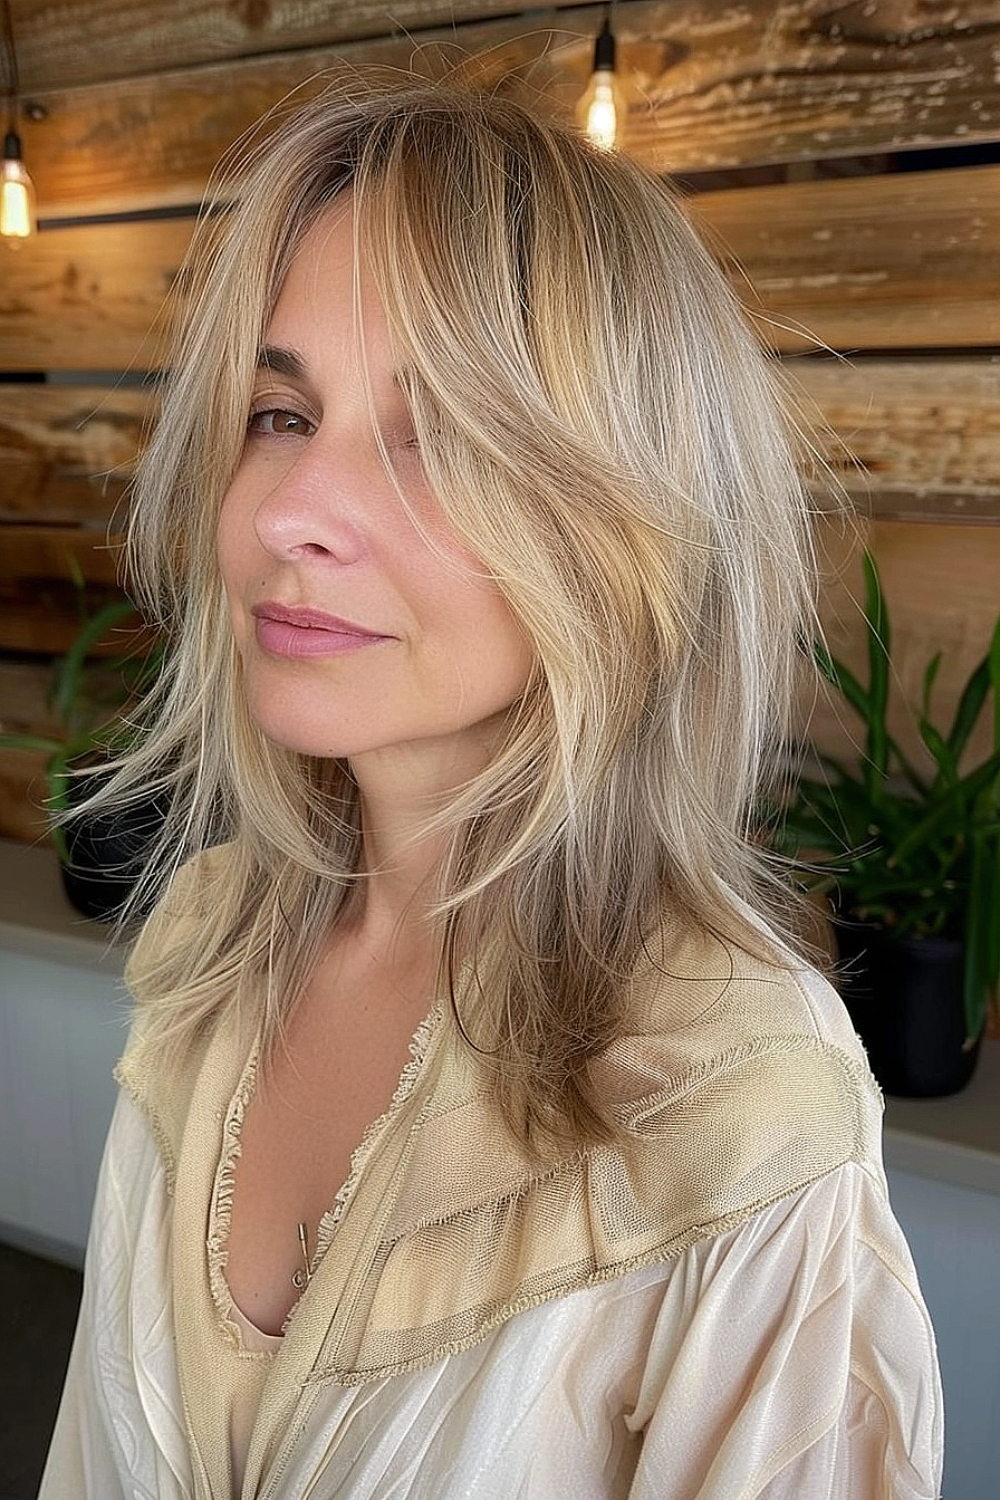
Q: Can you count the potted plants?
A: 2